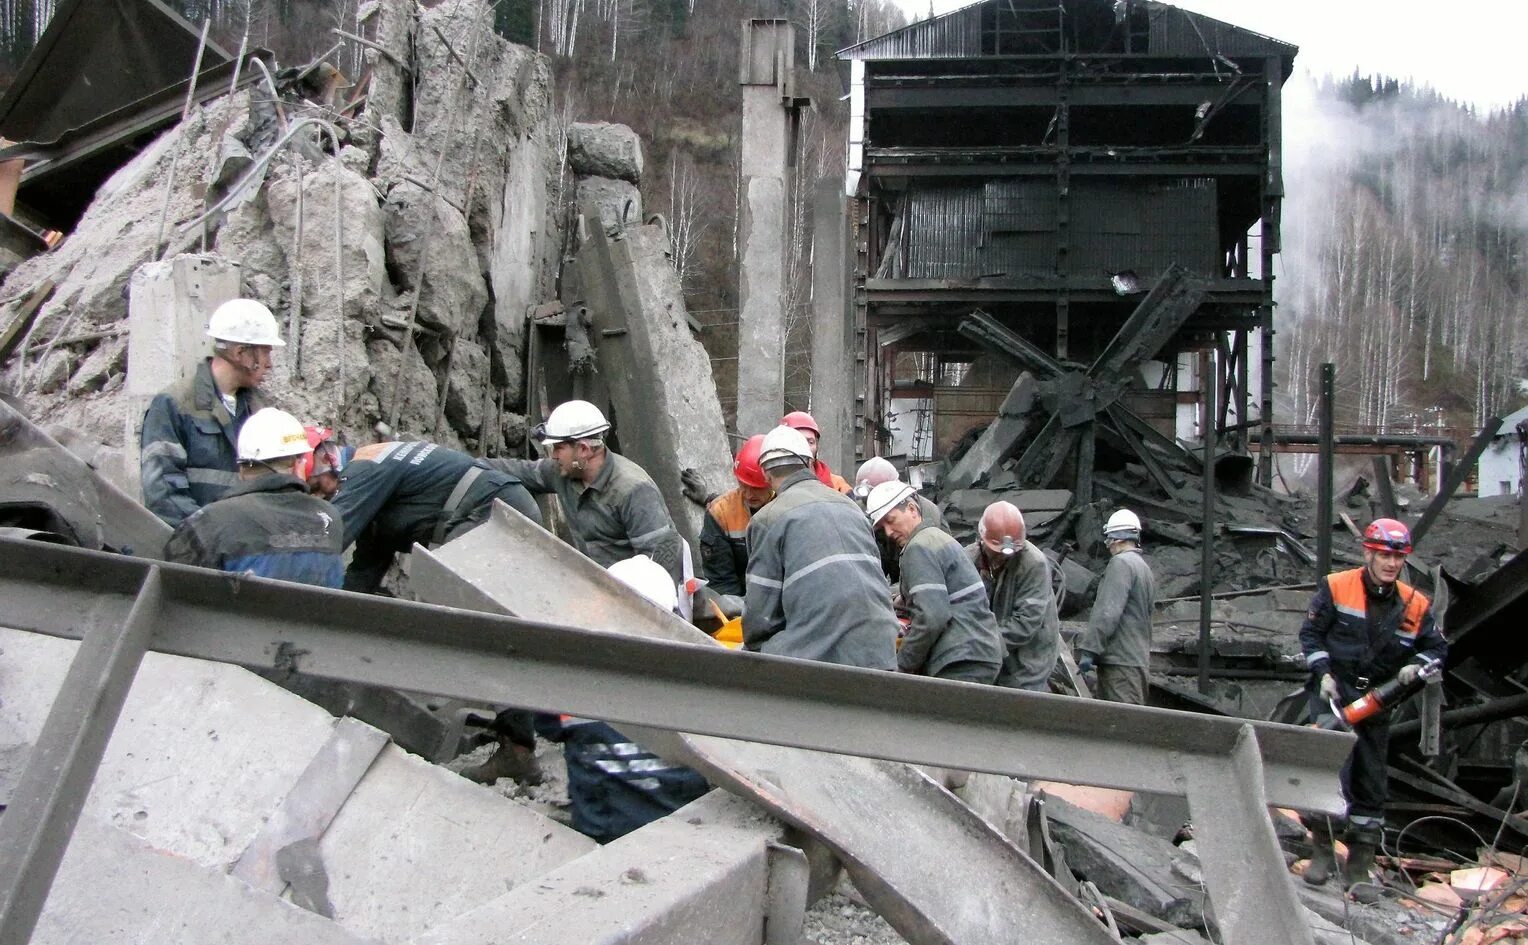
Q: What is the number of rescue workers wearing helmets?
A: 13